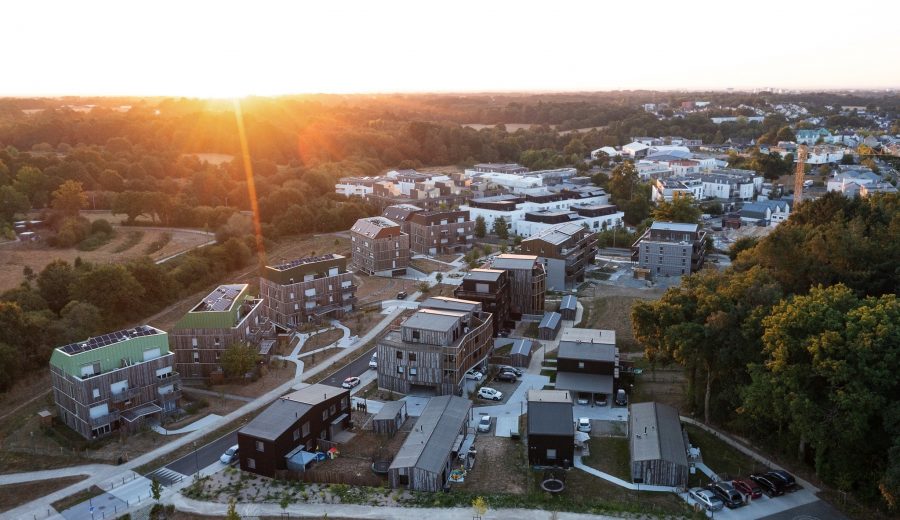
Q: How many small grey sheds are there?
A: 4